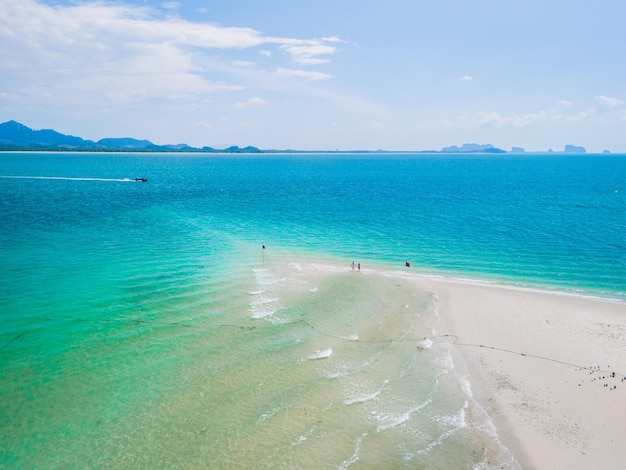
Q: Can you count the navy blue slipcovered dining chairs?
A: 0